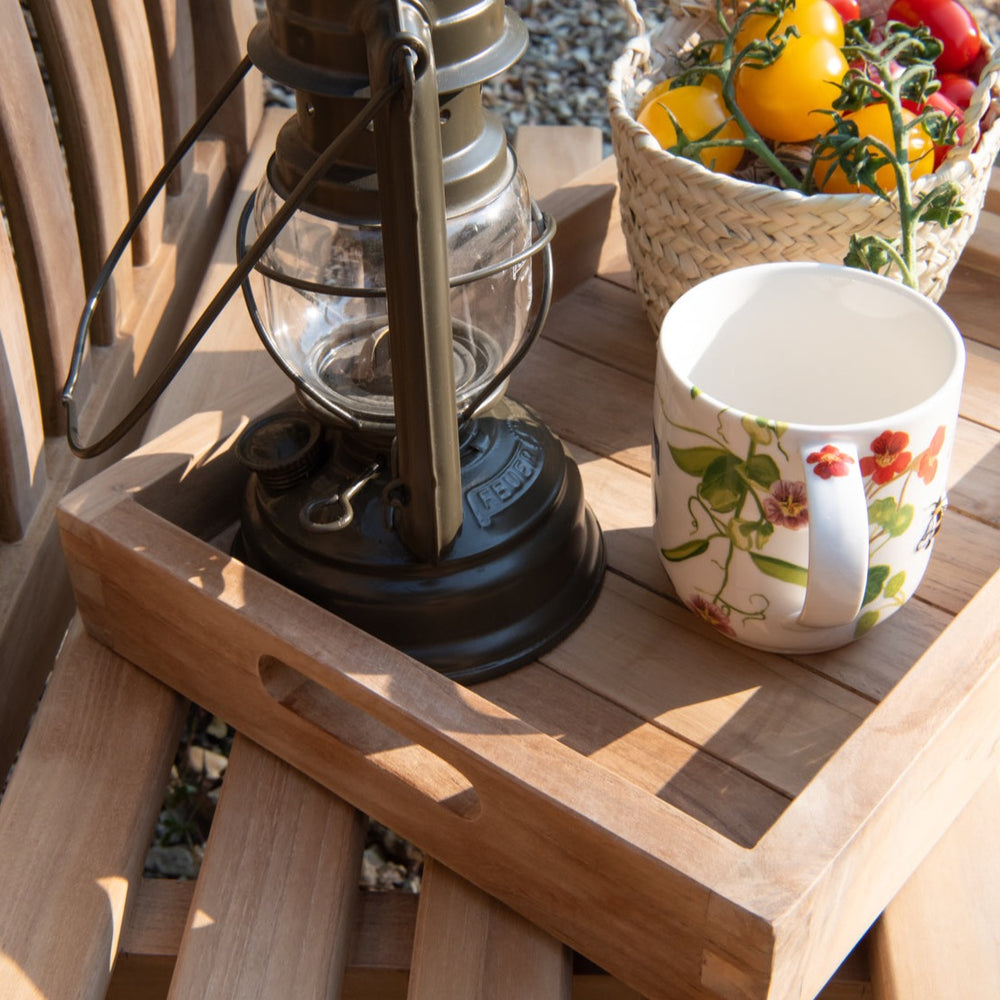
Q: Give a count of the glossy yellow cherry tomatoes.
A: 5